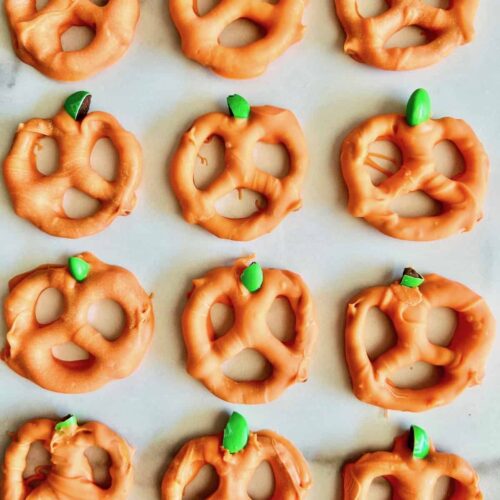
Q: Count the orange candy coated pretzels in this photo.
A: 12